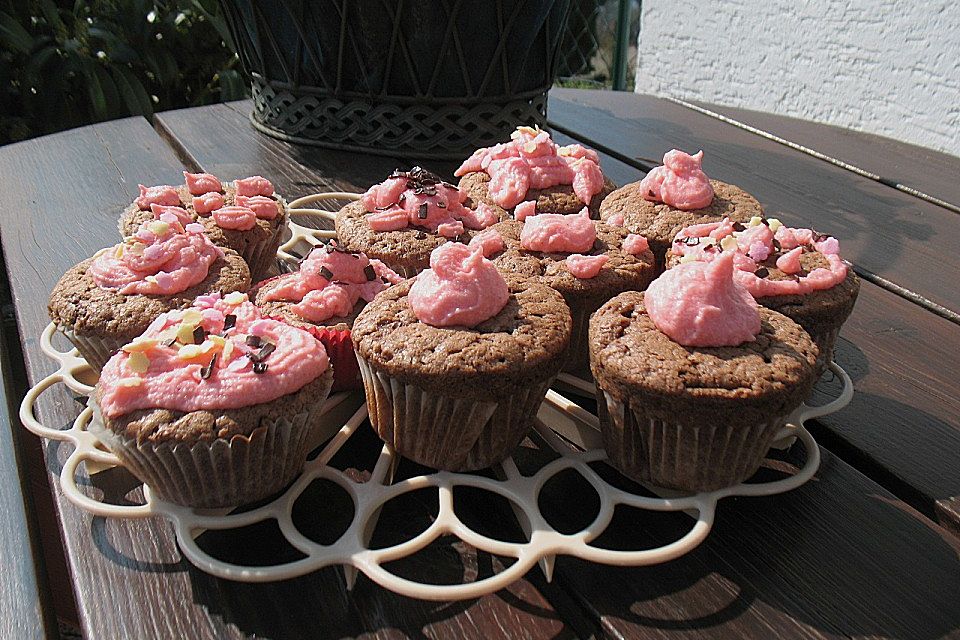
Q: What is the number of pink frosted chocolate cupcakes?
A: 11